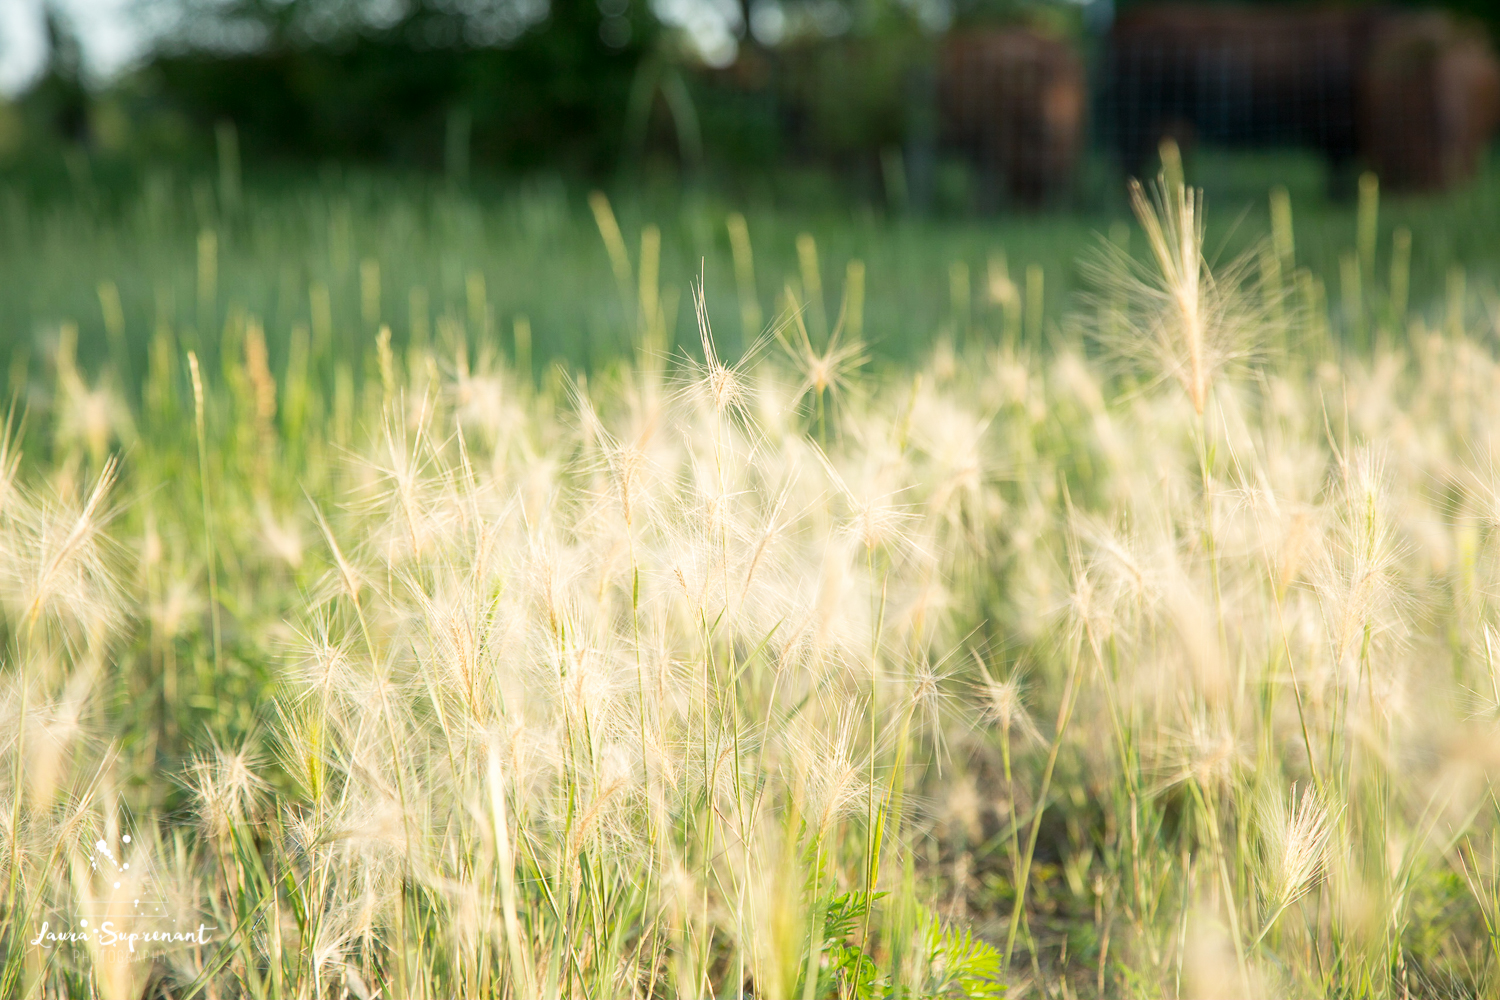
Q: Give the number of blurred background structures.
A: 2